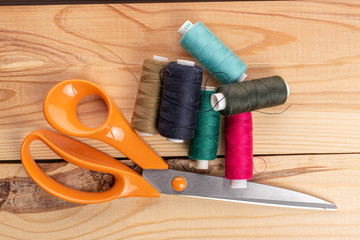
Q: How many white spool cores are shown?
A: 6